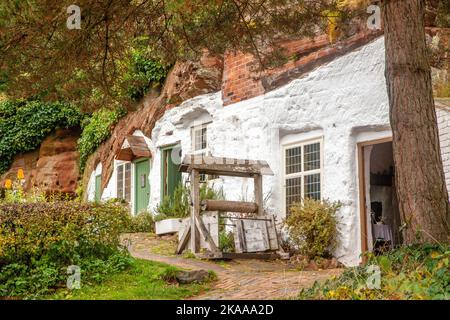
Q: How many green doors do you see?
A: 3